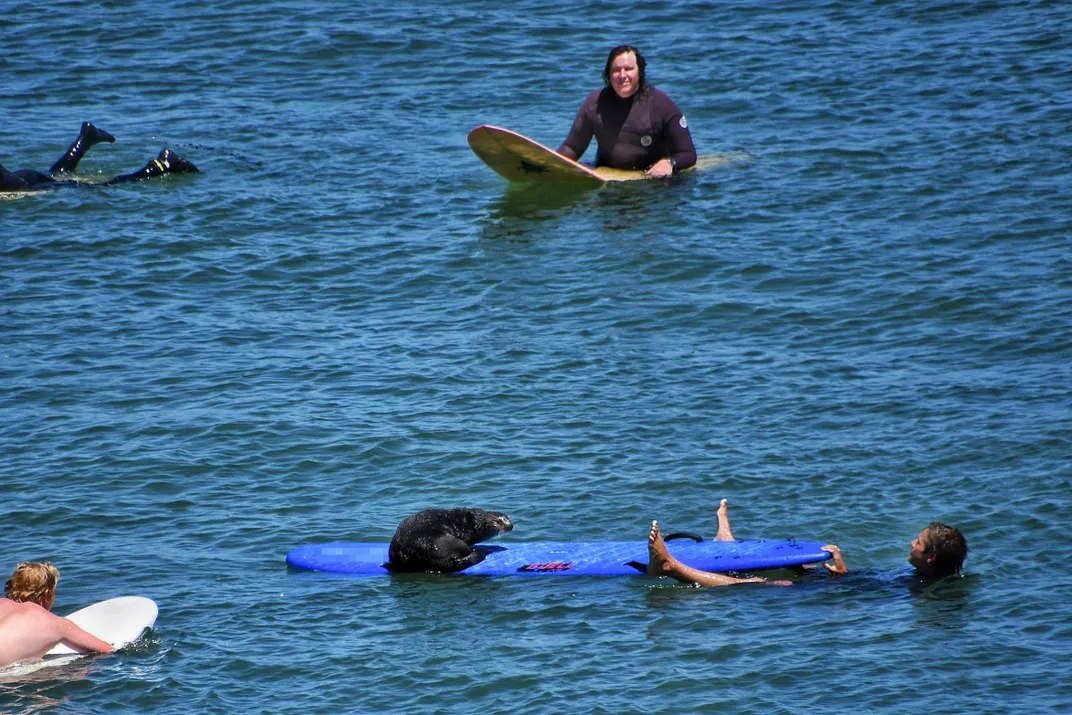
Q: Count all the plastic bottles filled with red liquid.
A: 0